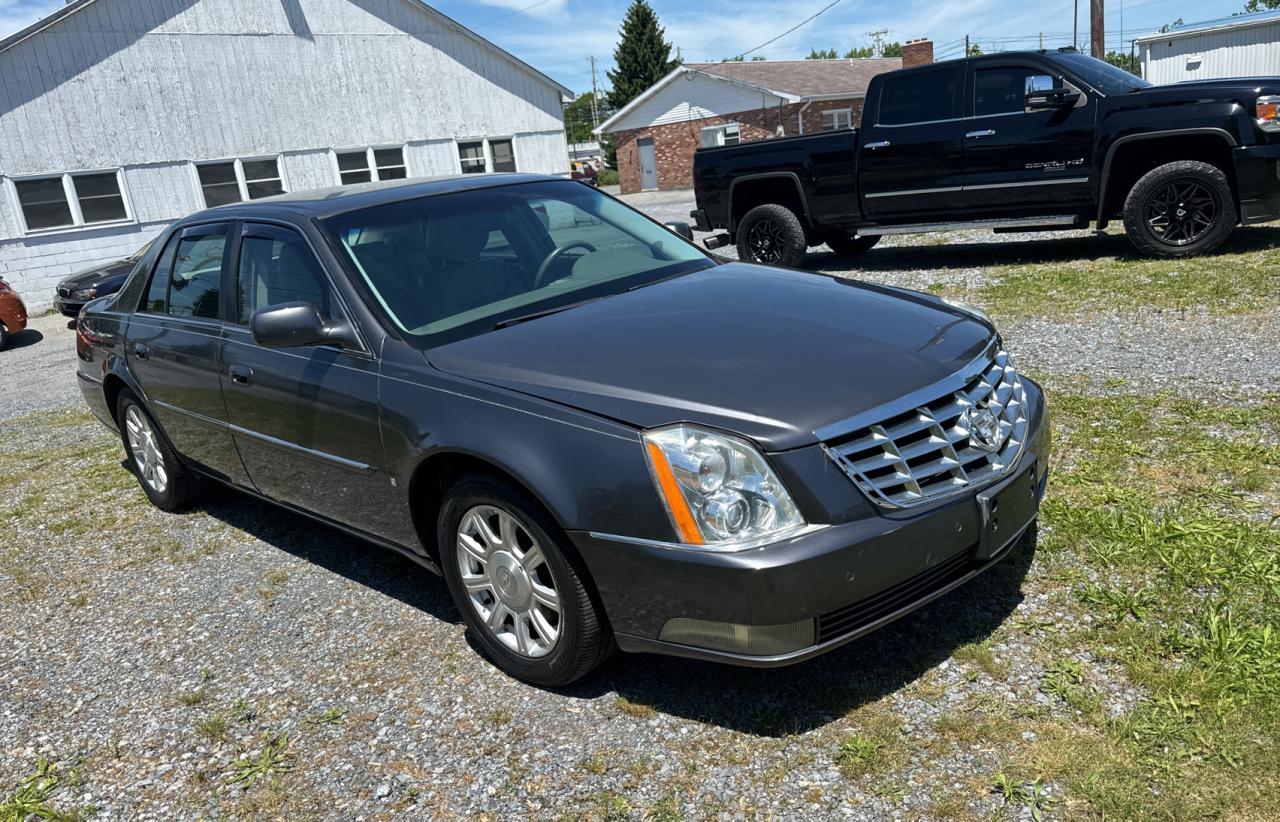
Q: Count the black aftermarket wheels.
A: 2